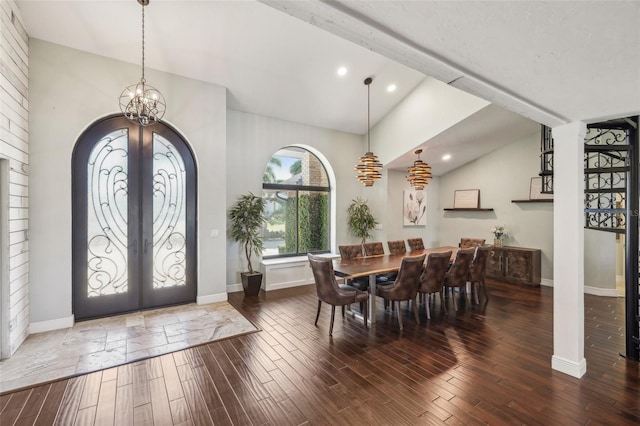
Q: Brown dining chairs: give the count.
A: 10